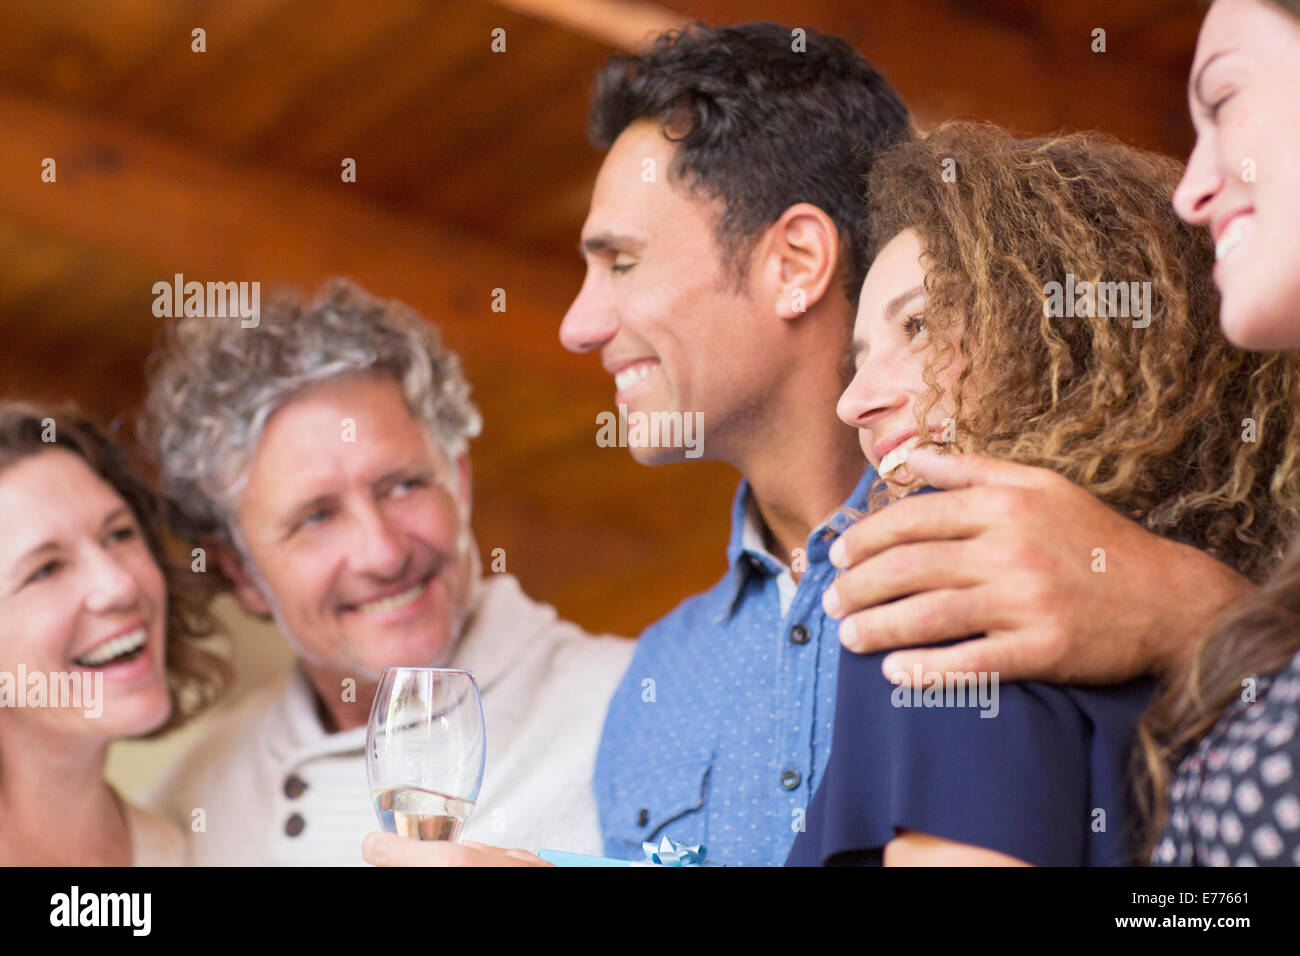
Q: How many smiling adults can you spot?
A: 5